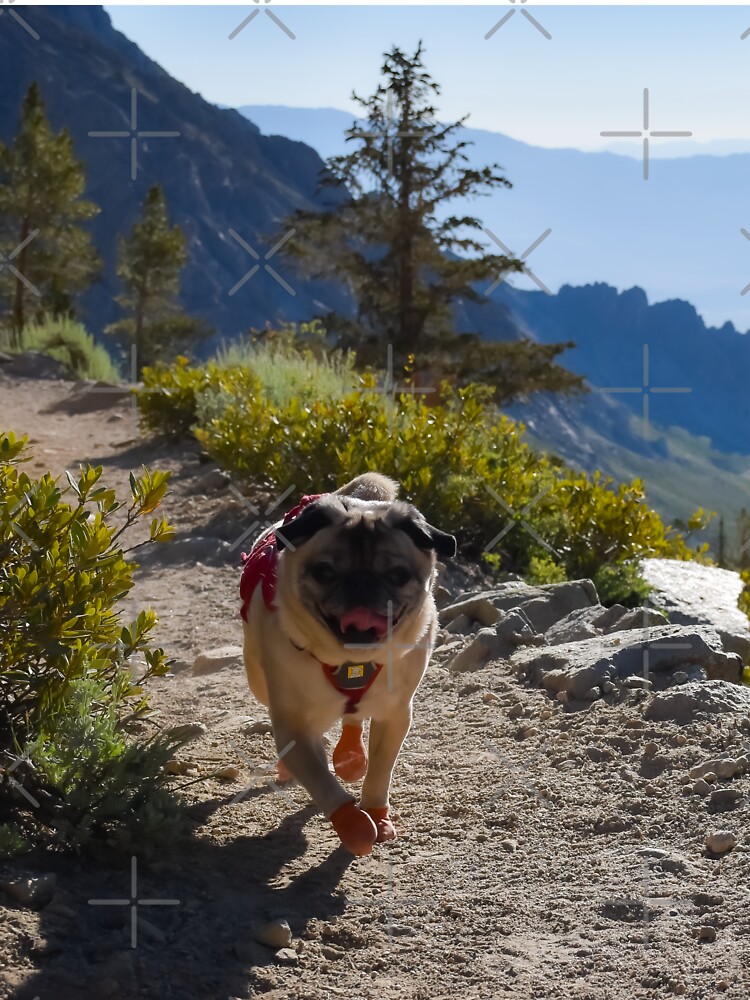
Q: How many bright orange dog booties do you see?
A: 4